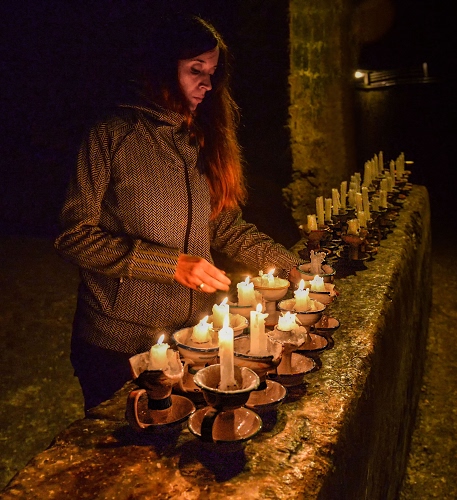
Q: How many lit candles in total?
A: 10